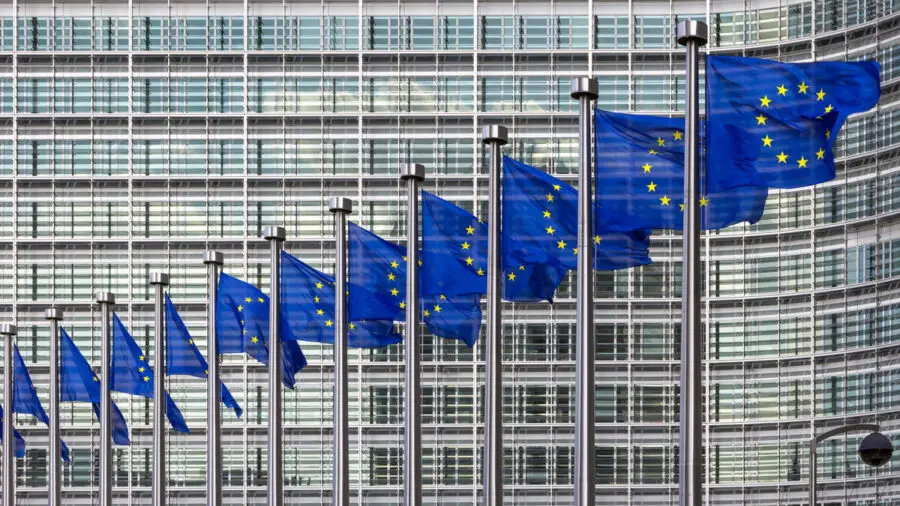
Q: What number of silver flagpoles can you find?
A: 11